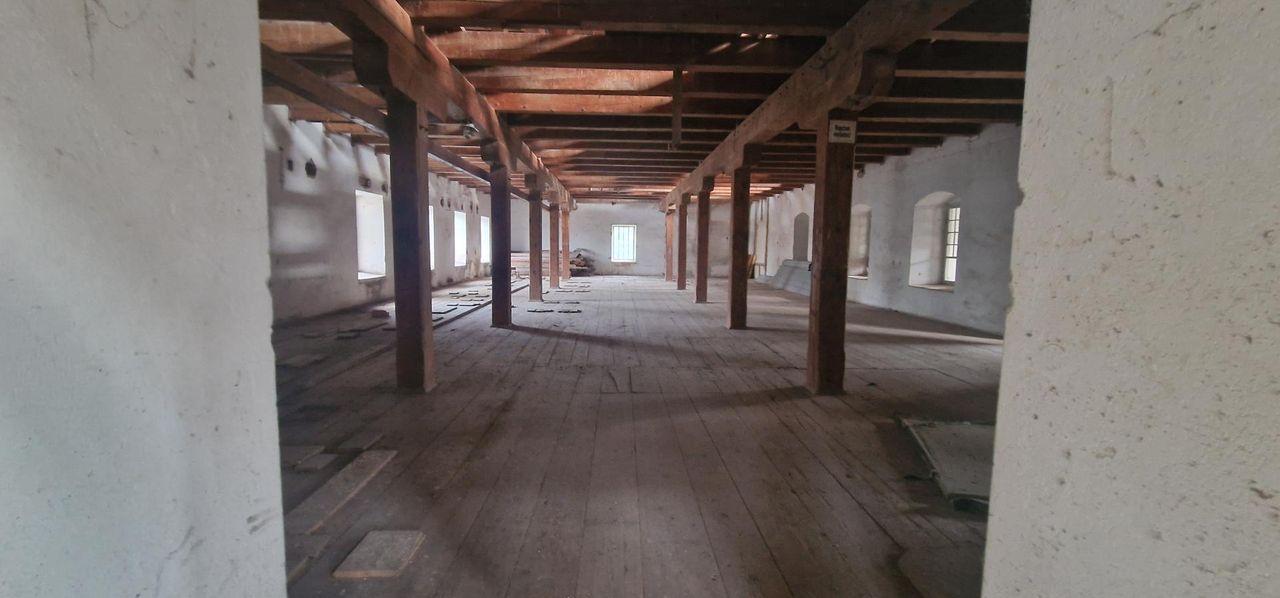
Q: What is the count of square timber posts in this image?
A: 10